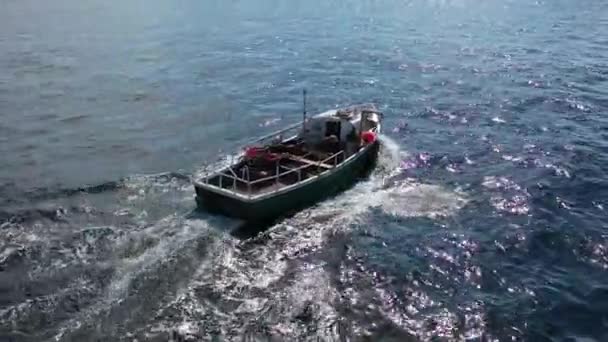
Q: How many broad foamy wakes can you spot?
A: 1